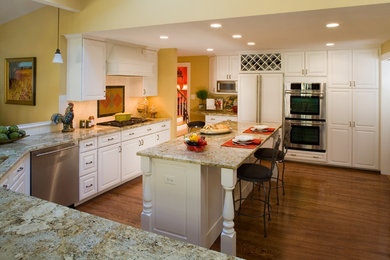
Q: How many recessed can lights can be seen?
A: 7